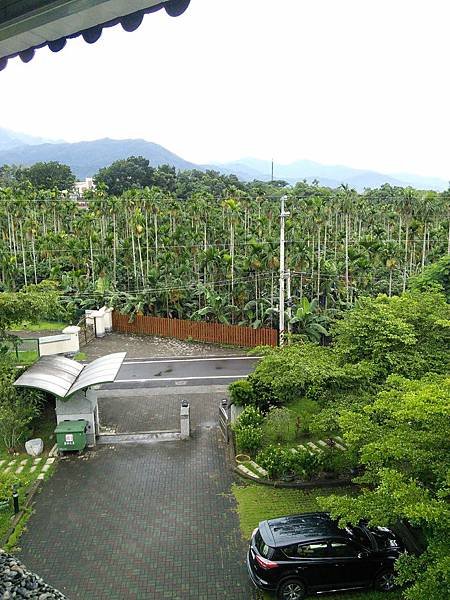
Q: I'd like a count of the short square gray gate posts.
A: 2